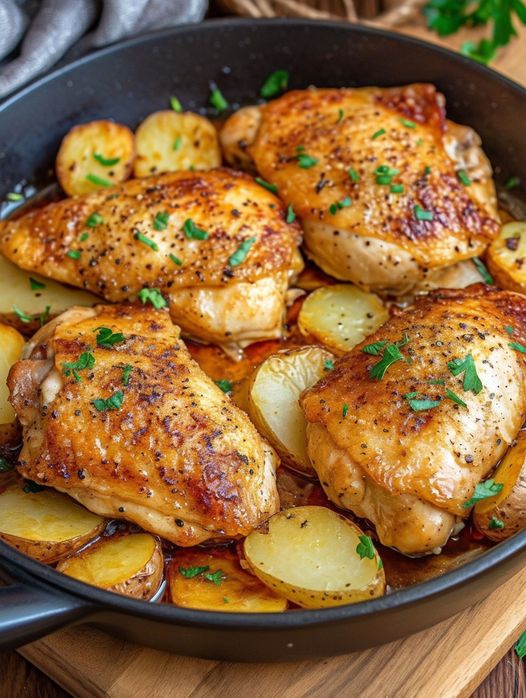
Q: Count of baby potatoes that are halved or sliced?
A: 12